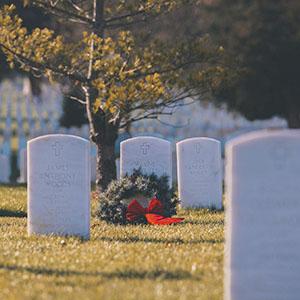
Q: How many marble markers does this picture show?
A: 4